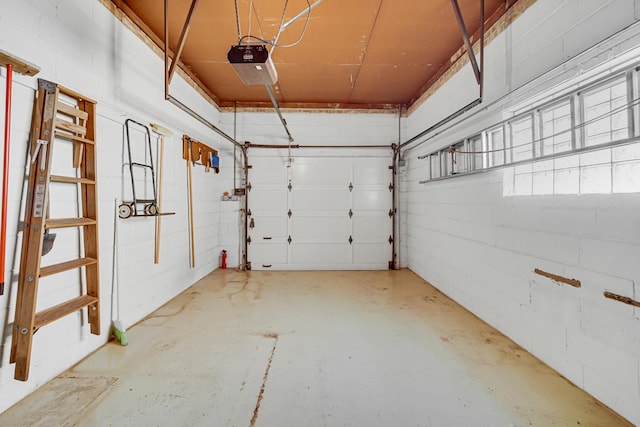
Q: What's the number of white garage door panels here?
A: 12